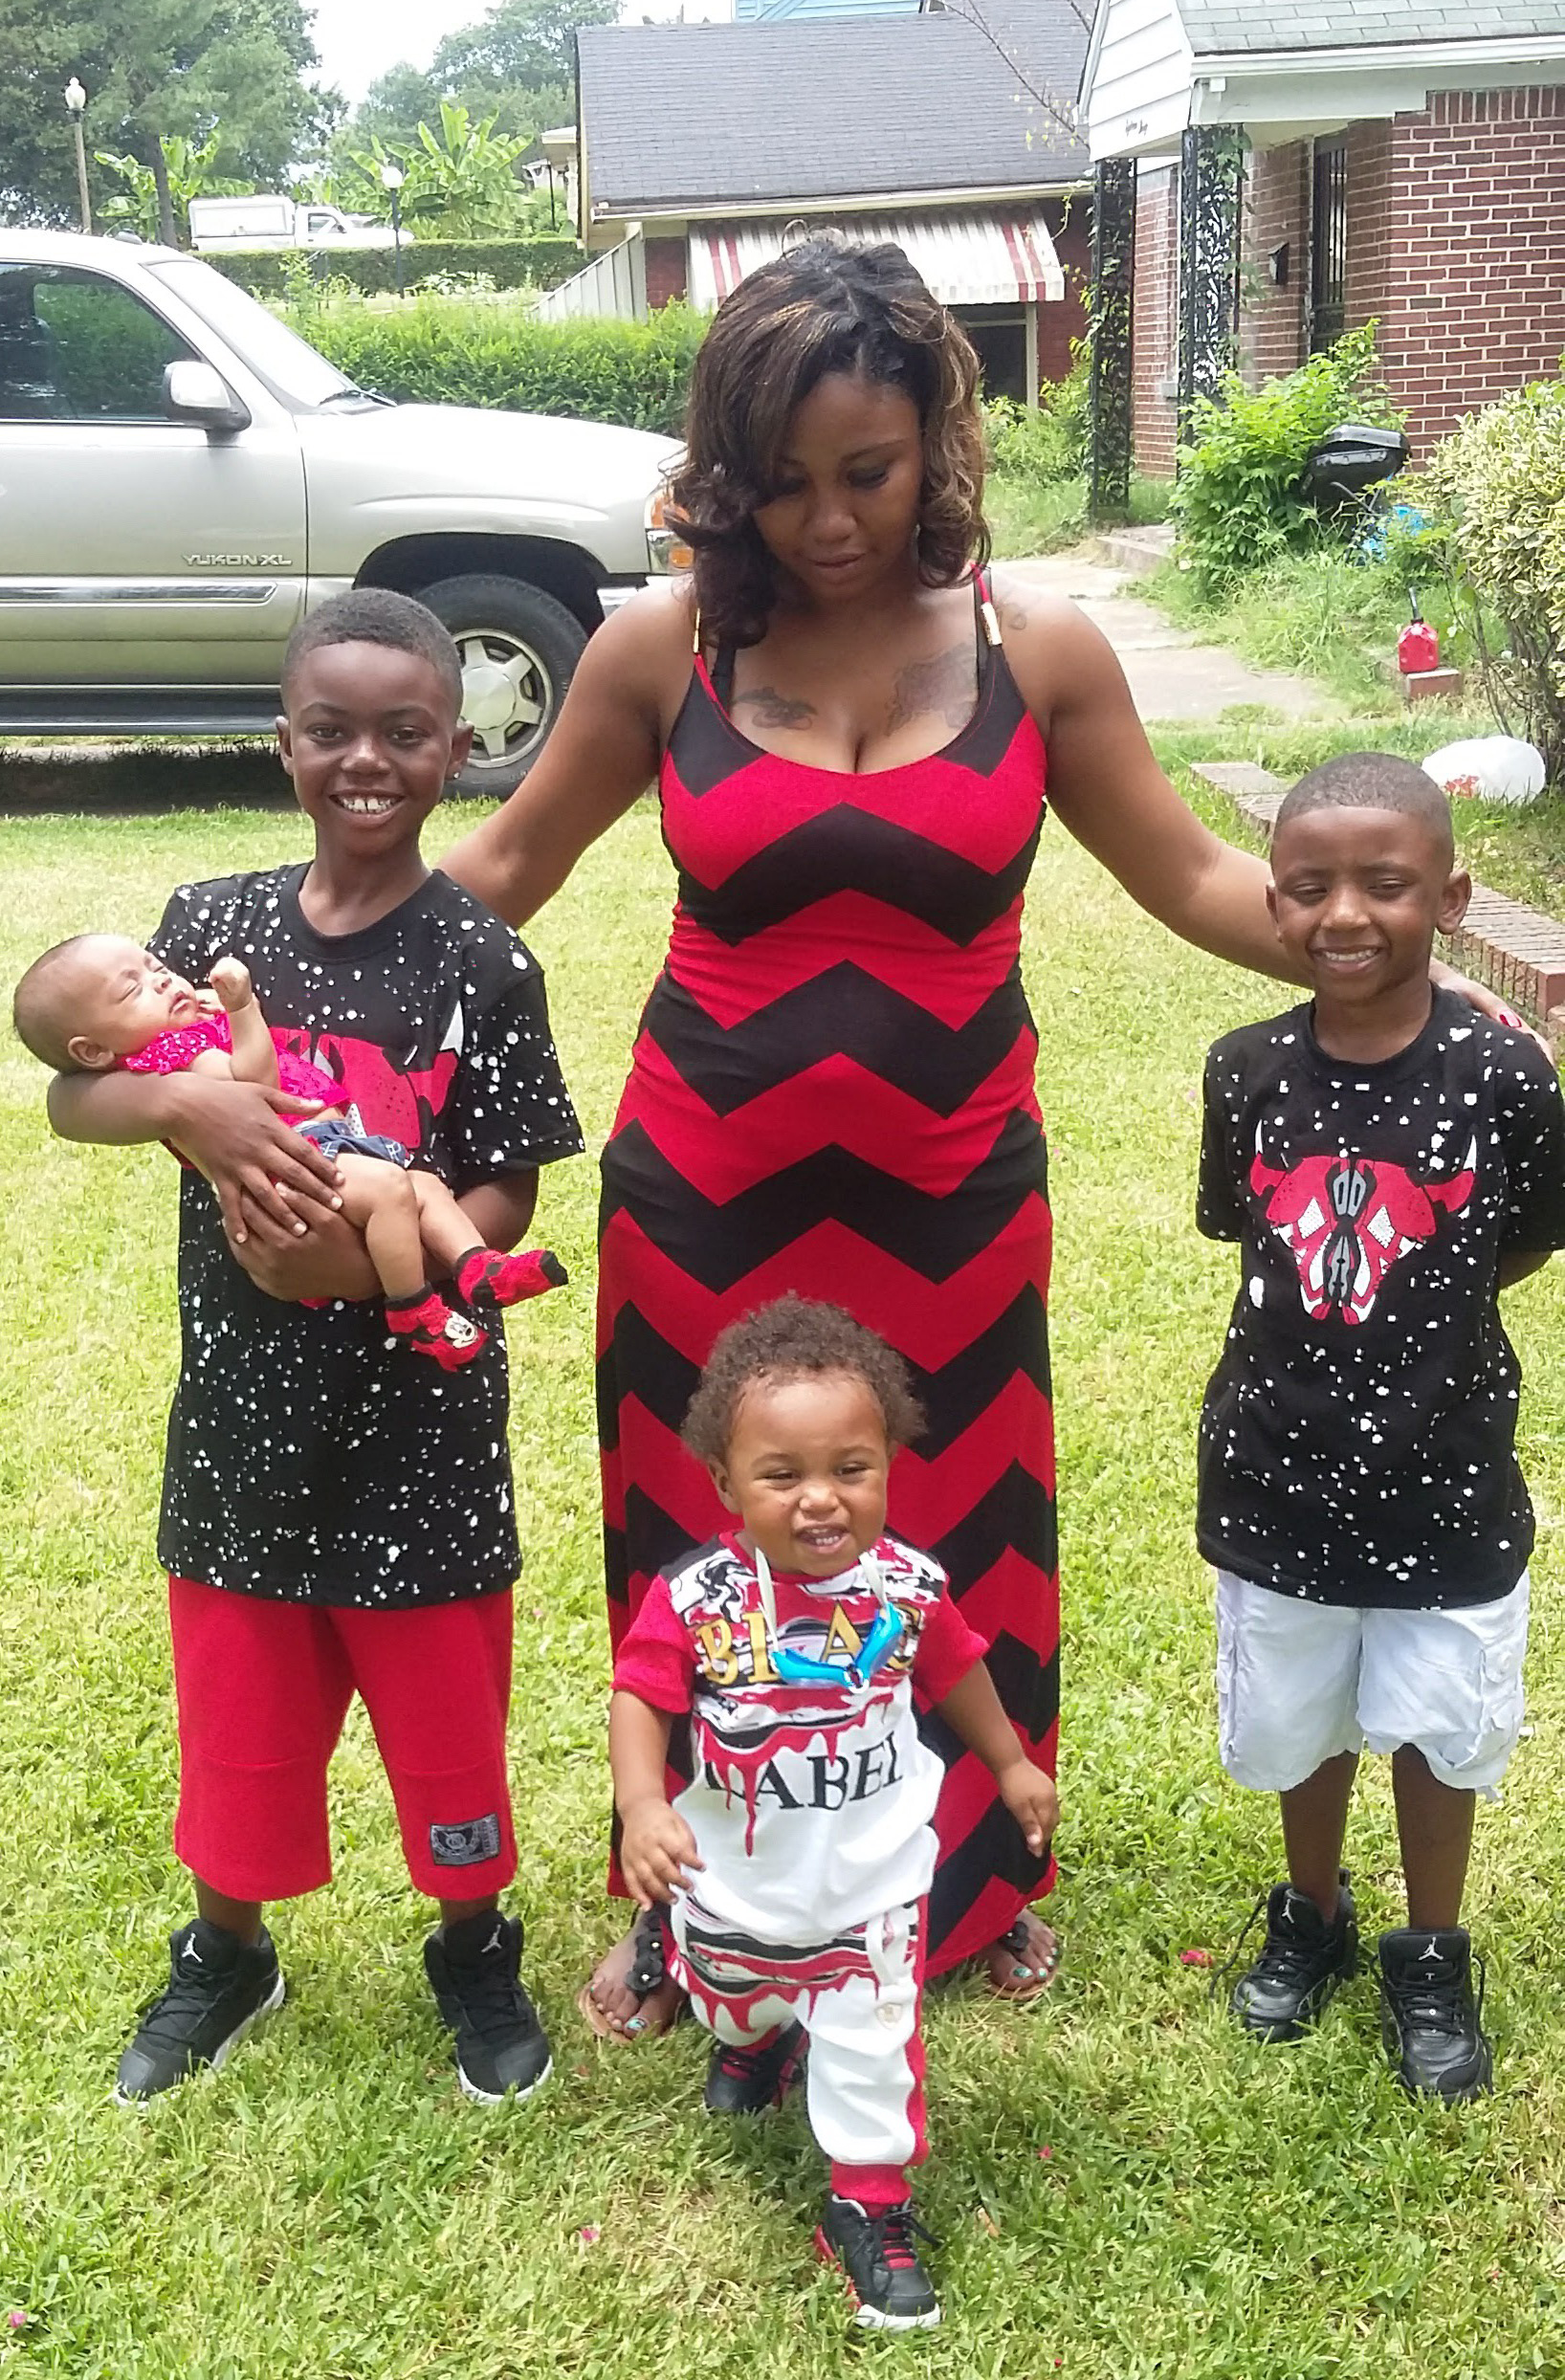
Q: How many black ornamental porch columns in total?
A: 2